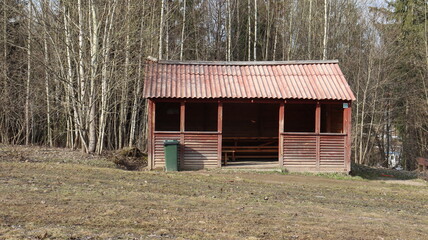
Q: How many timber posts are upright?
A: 6